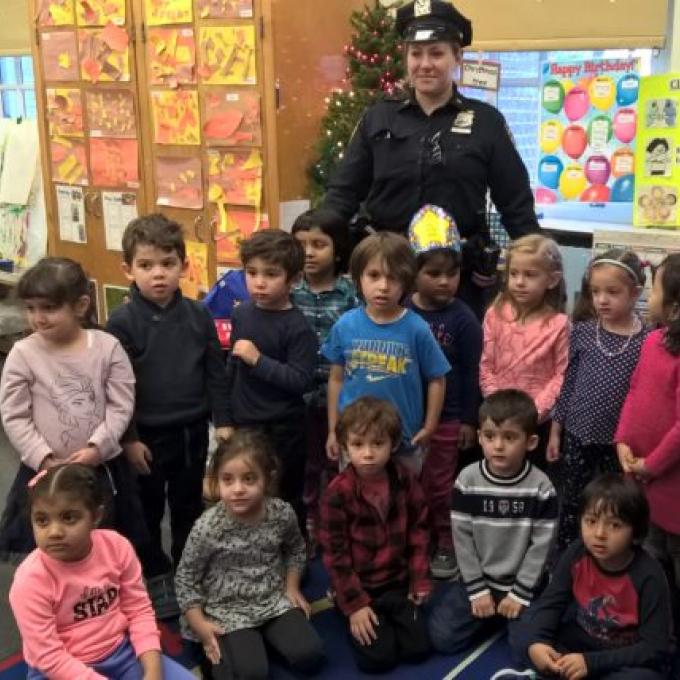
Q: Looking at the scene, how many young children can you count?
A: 14